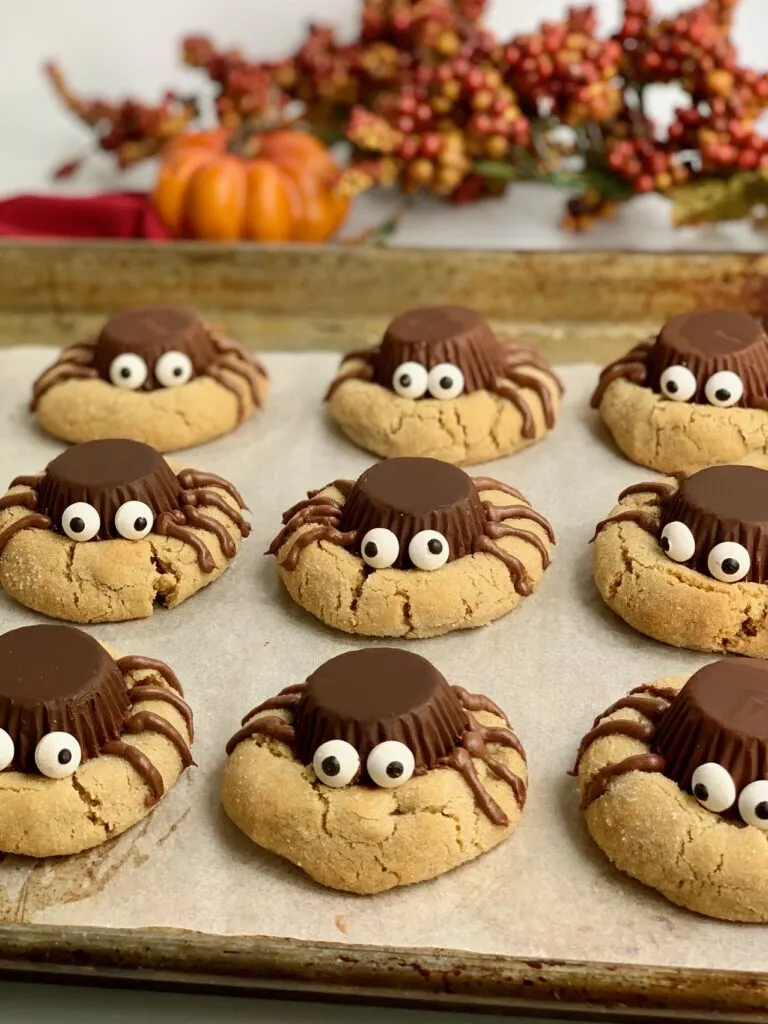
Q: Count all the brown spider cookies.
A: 9